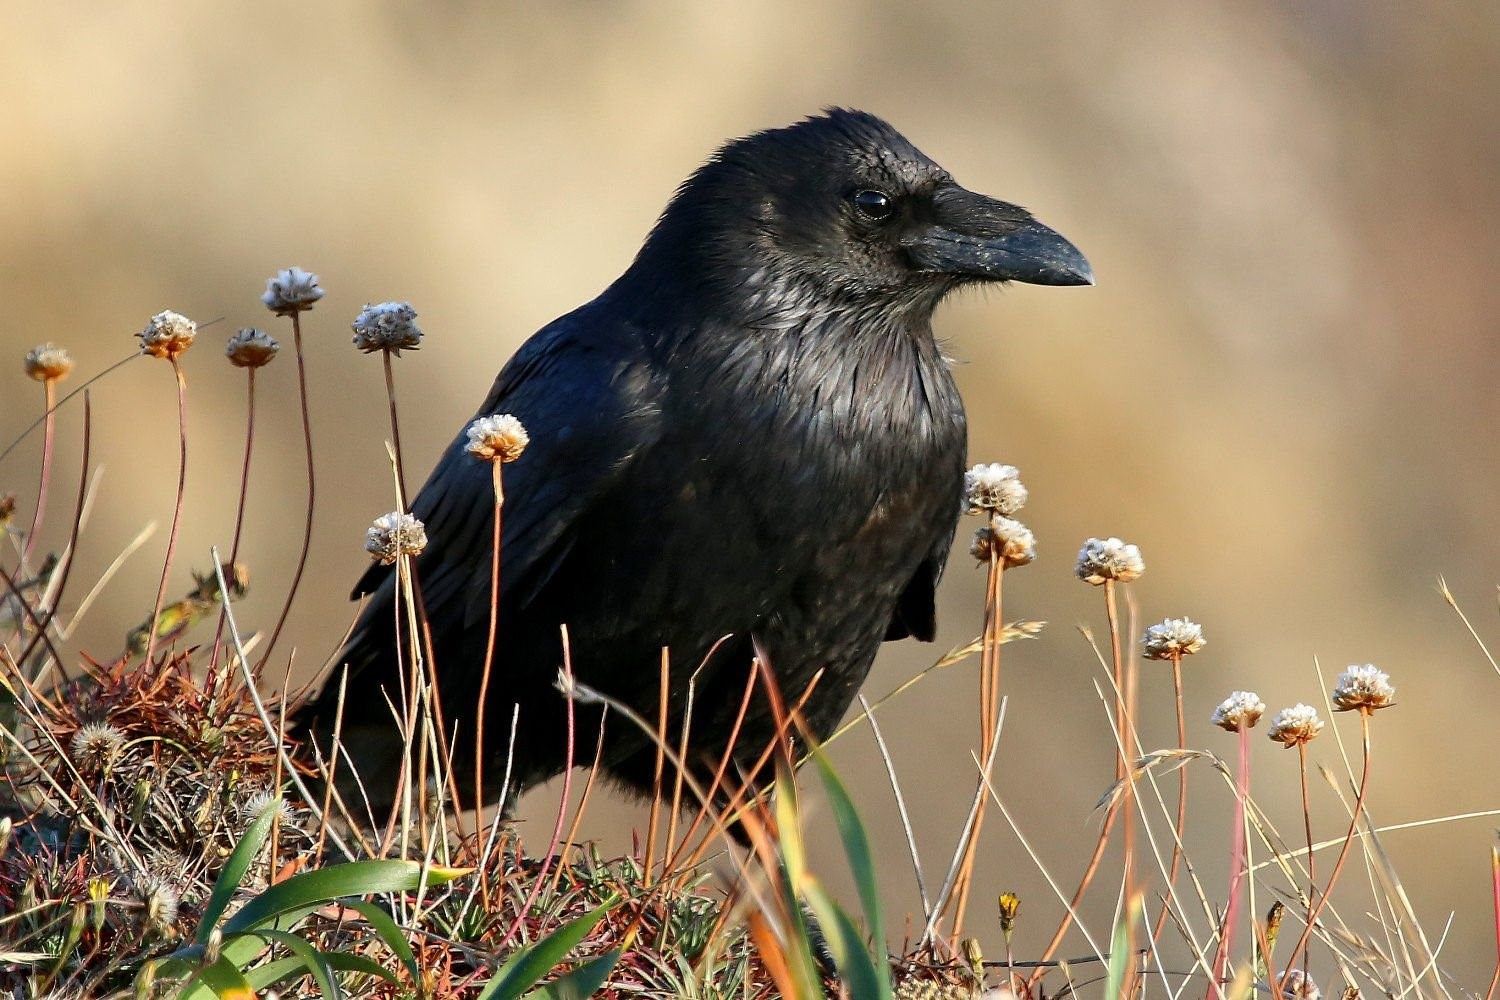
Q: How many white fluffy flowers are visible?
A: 14